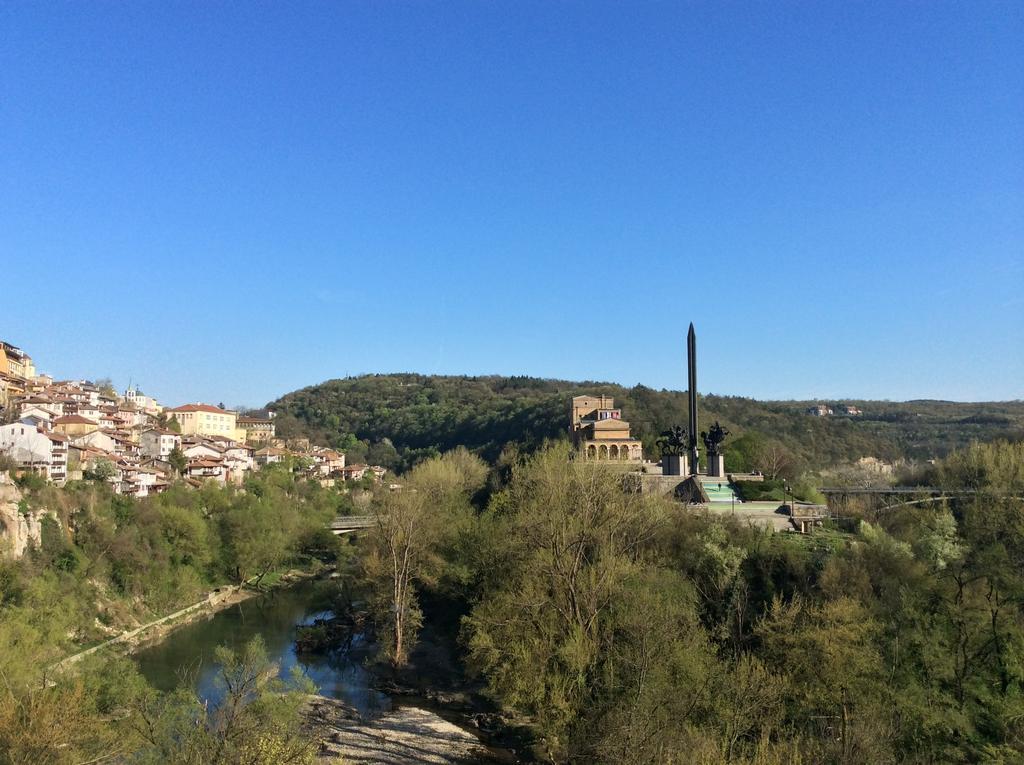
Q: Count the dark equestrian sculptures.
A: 2